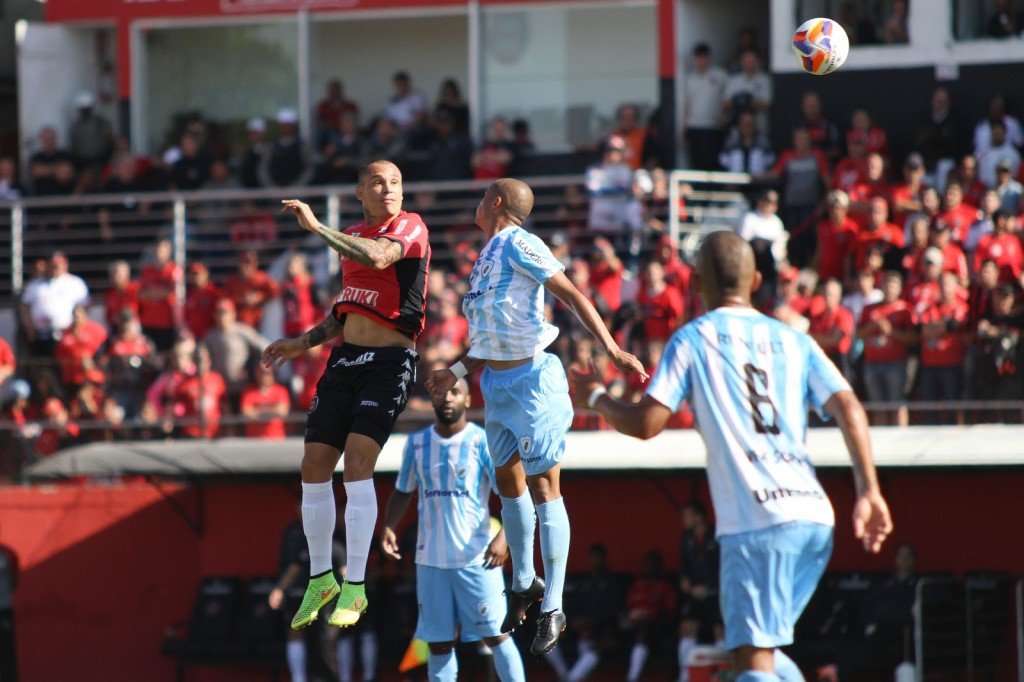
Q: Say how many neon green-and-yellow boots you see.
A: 2